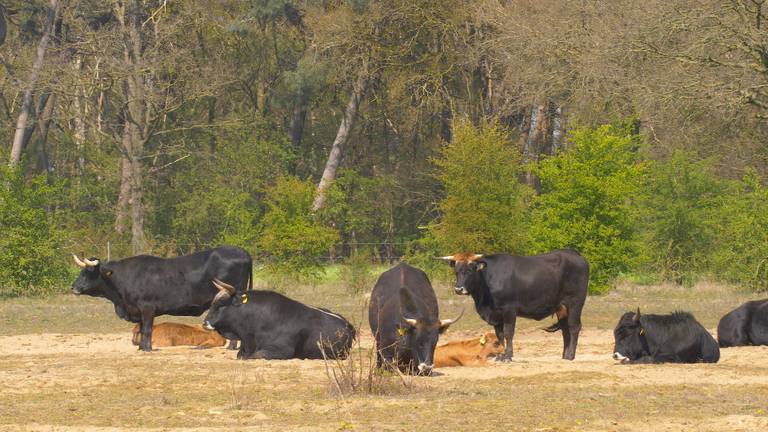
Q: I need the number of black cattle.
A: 6